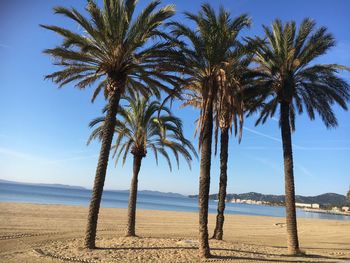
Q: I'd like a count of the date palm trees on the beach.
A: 5